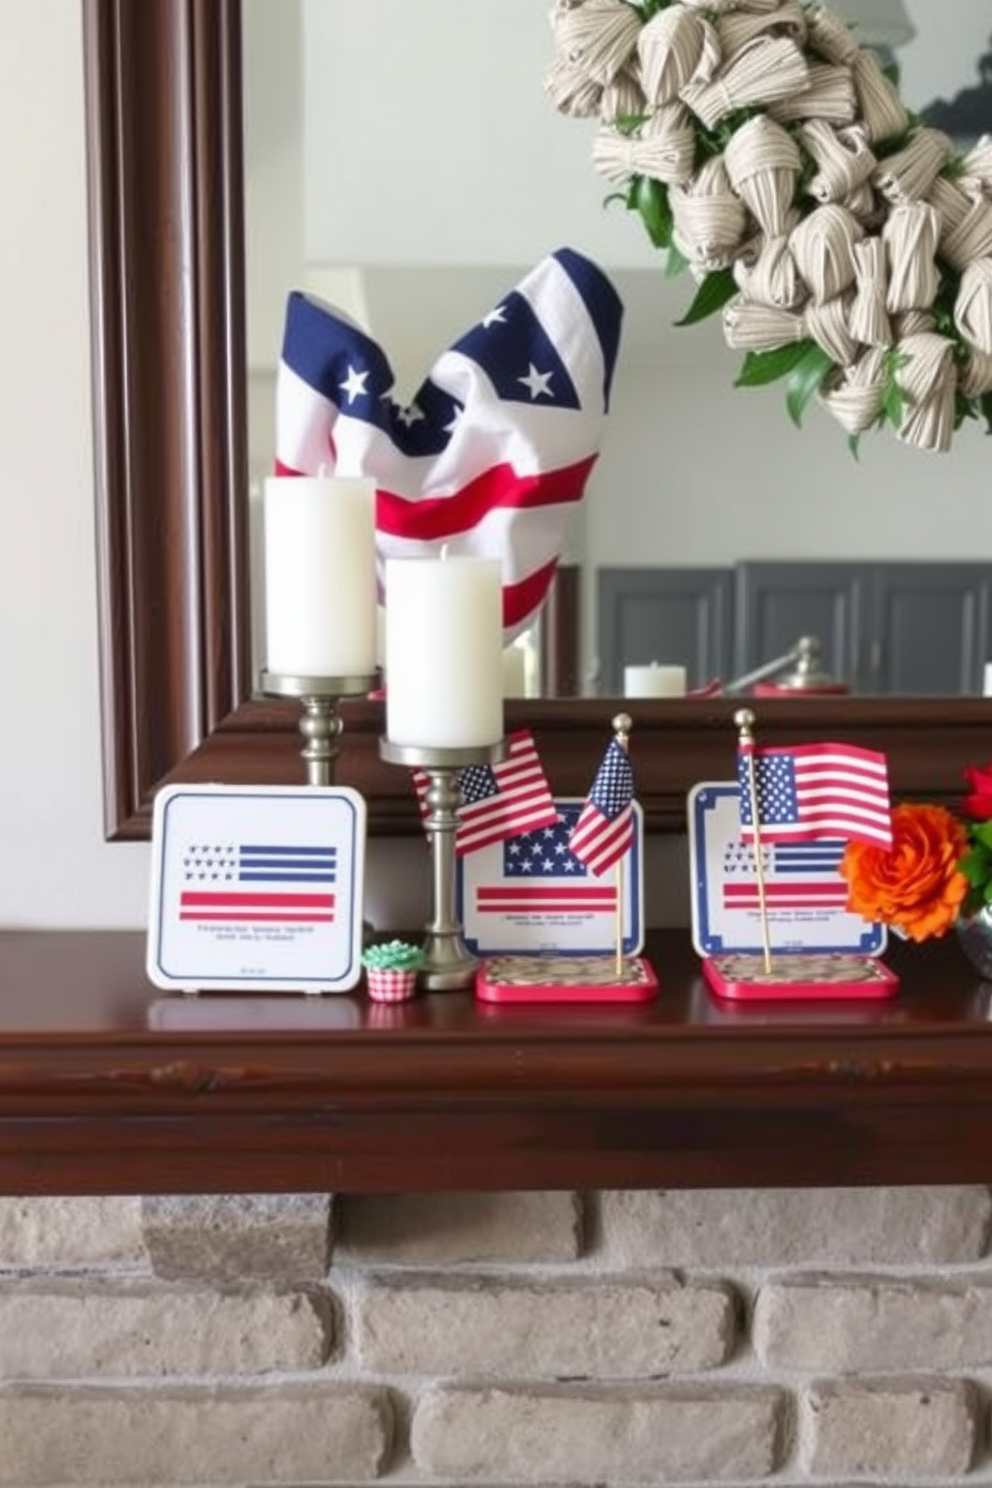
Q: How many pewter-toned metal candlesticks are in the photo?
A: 2